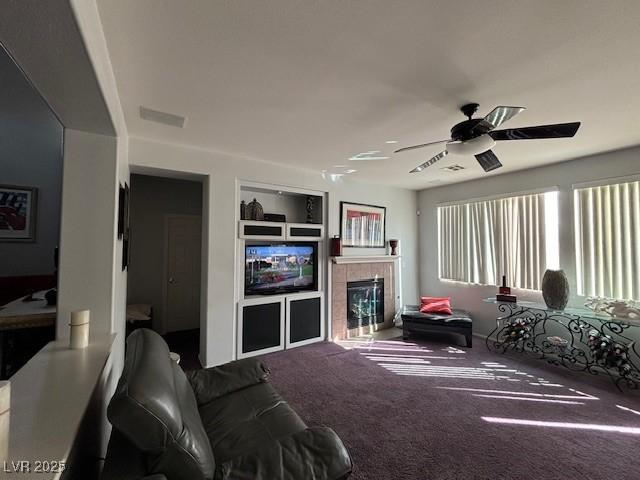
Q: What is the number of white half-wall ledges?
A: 1